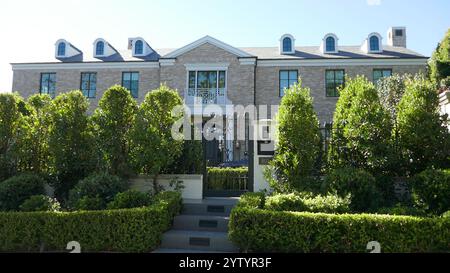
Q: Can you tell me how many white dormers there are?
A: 6